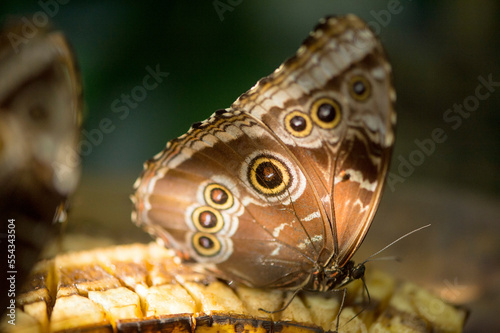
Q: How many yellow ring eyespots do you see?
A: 7